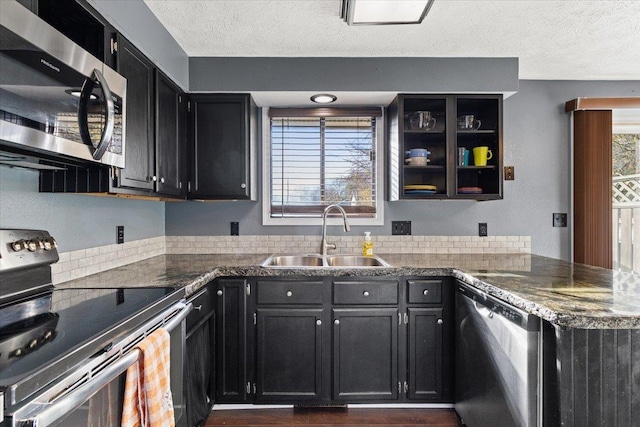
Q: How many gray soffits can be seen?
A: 2